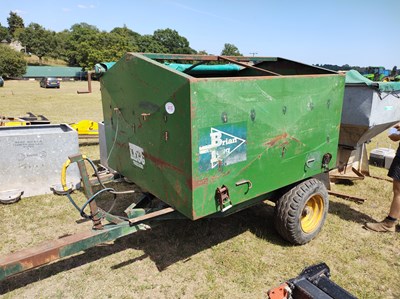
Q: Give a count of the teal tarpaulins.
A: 2